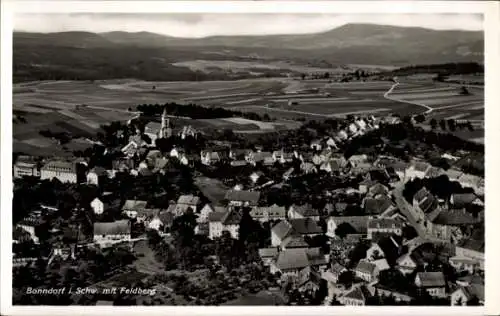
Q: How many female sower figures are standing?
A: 0